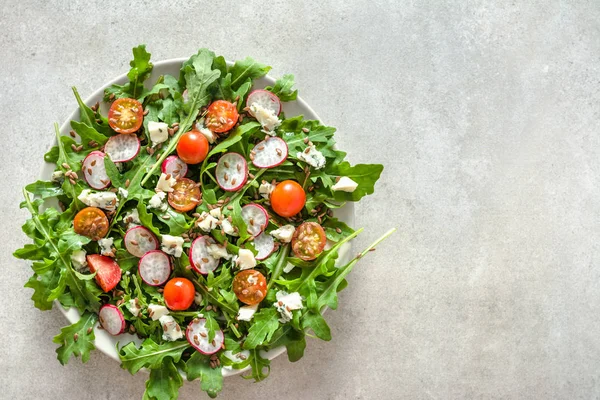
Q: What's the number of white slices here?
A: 13